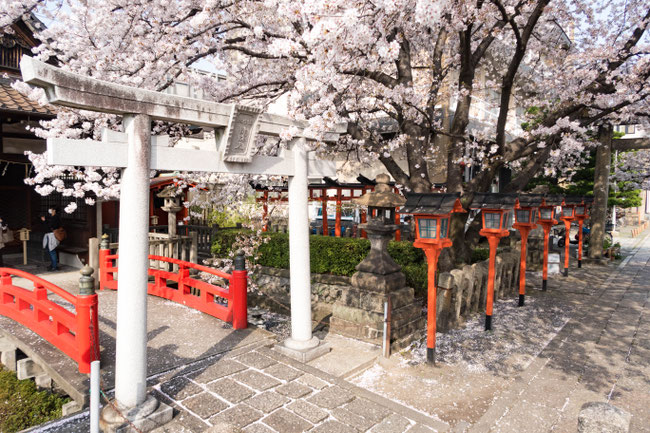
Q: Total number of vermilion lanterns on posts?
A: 6